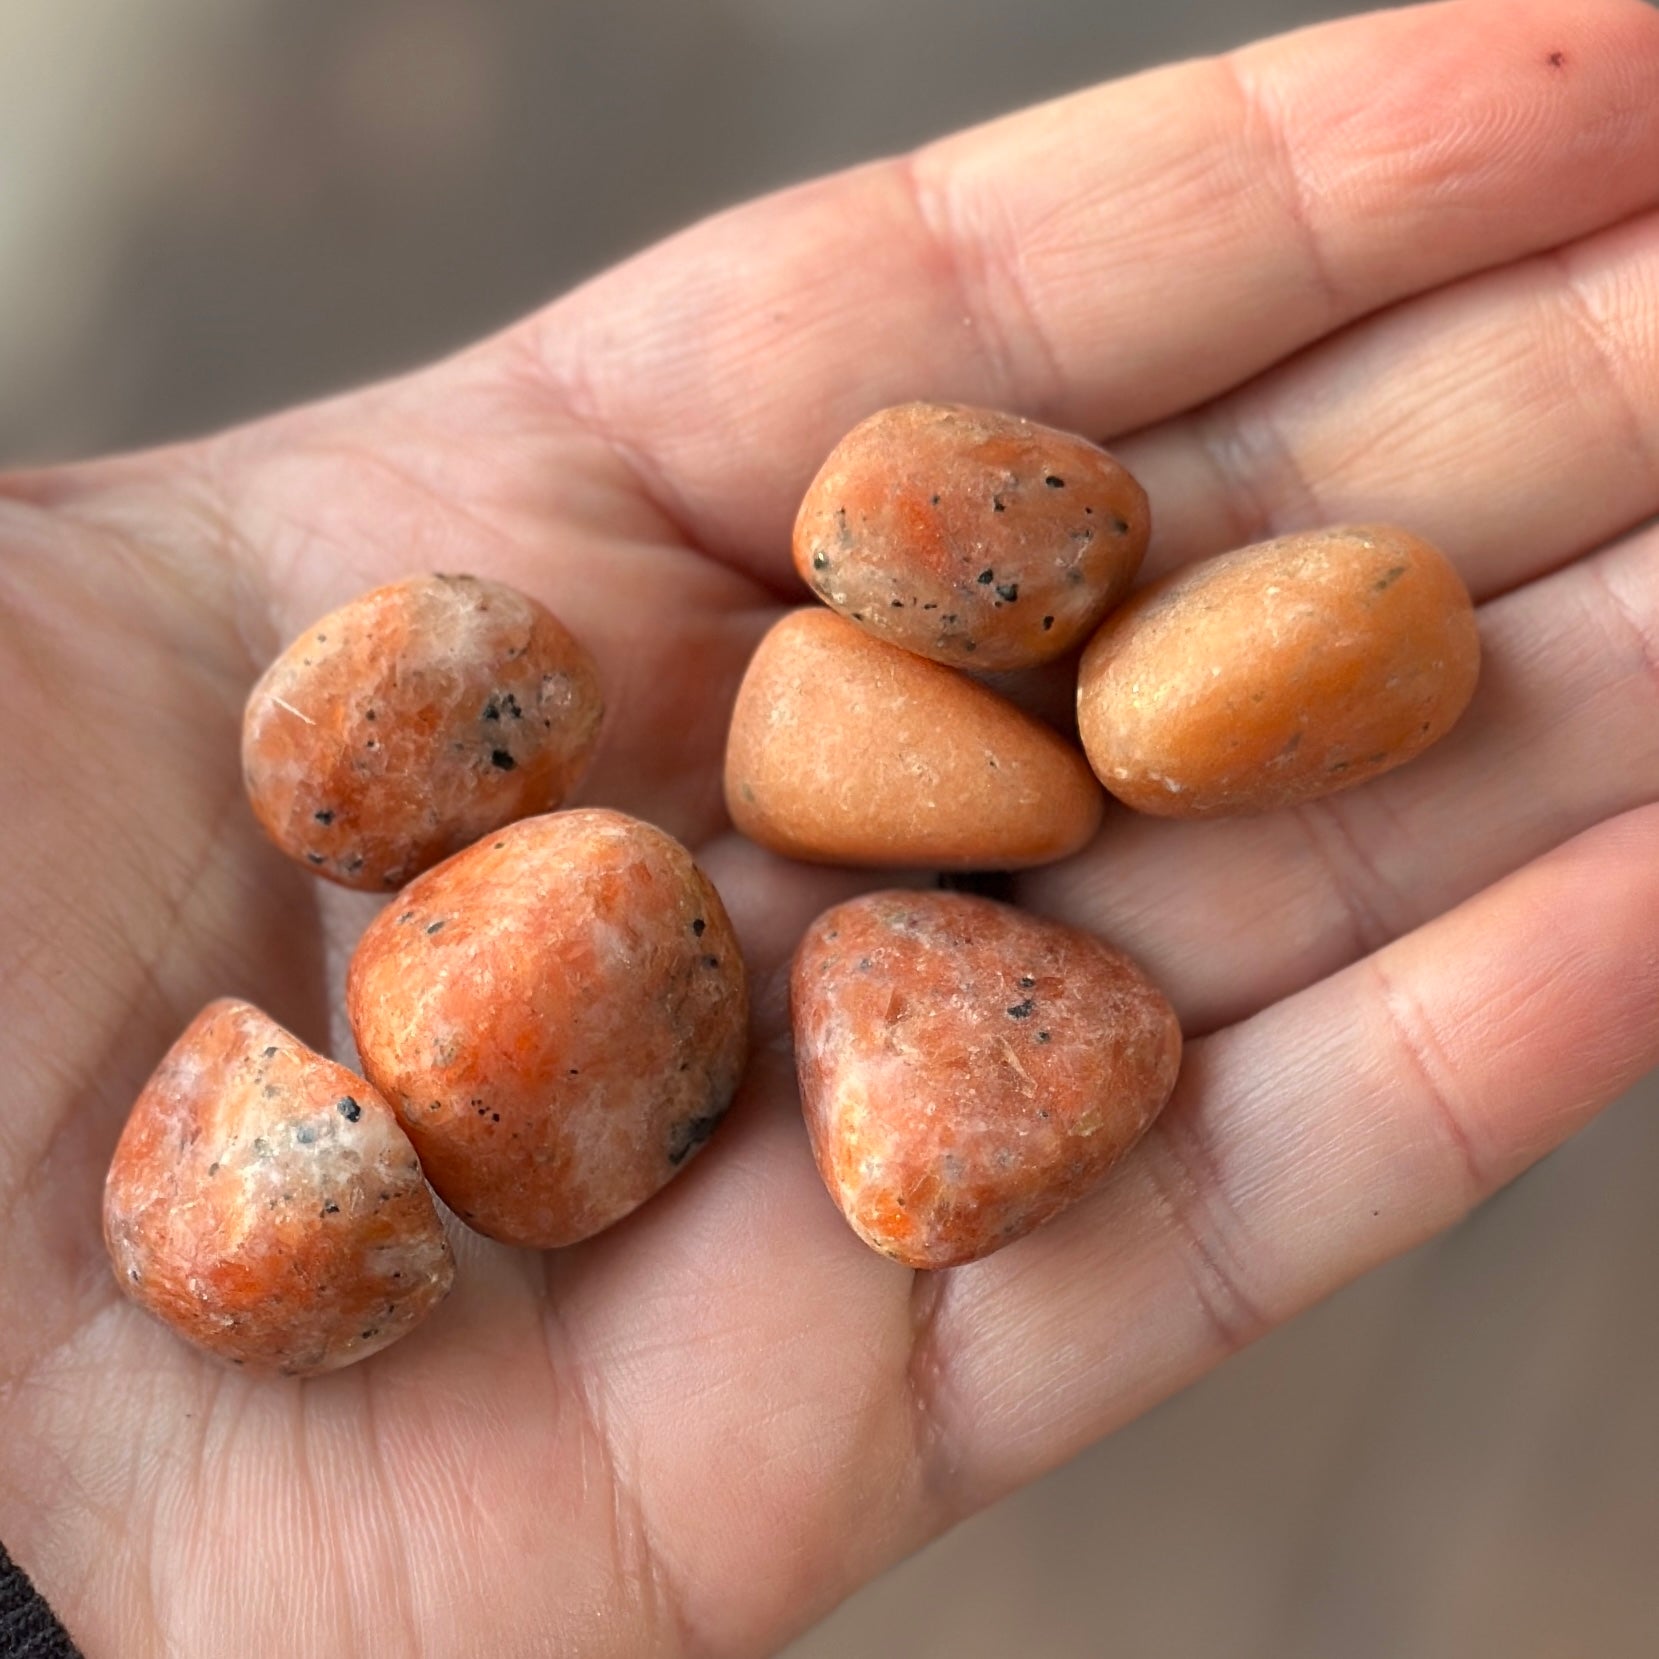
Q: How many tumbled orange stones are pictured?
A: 7